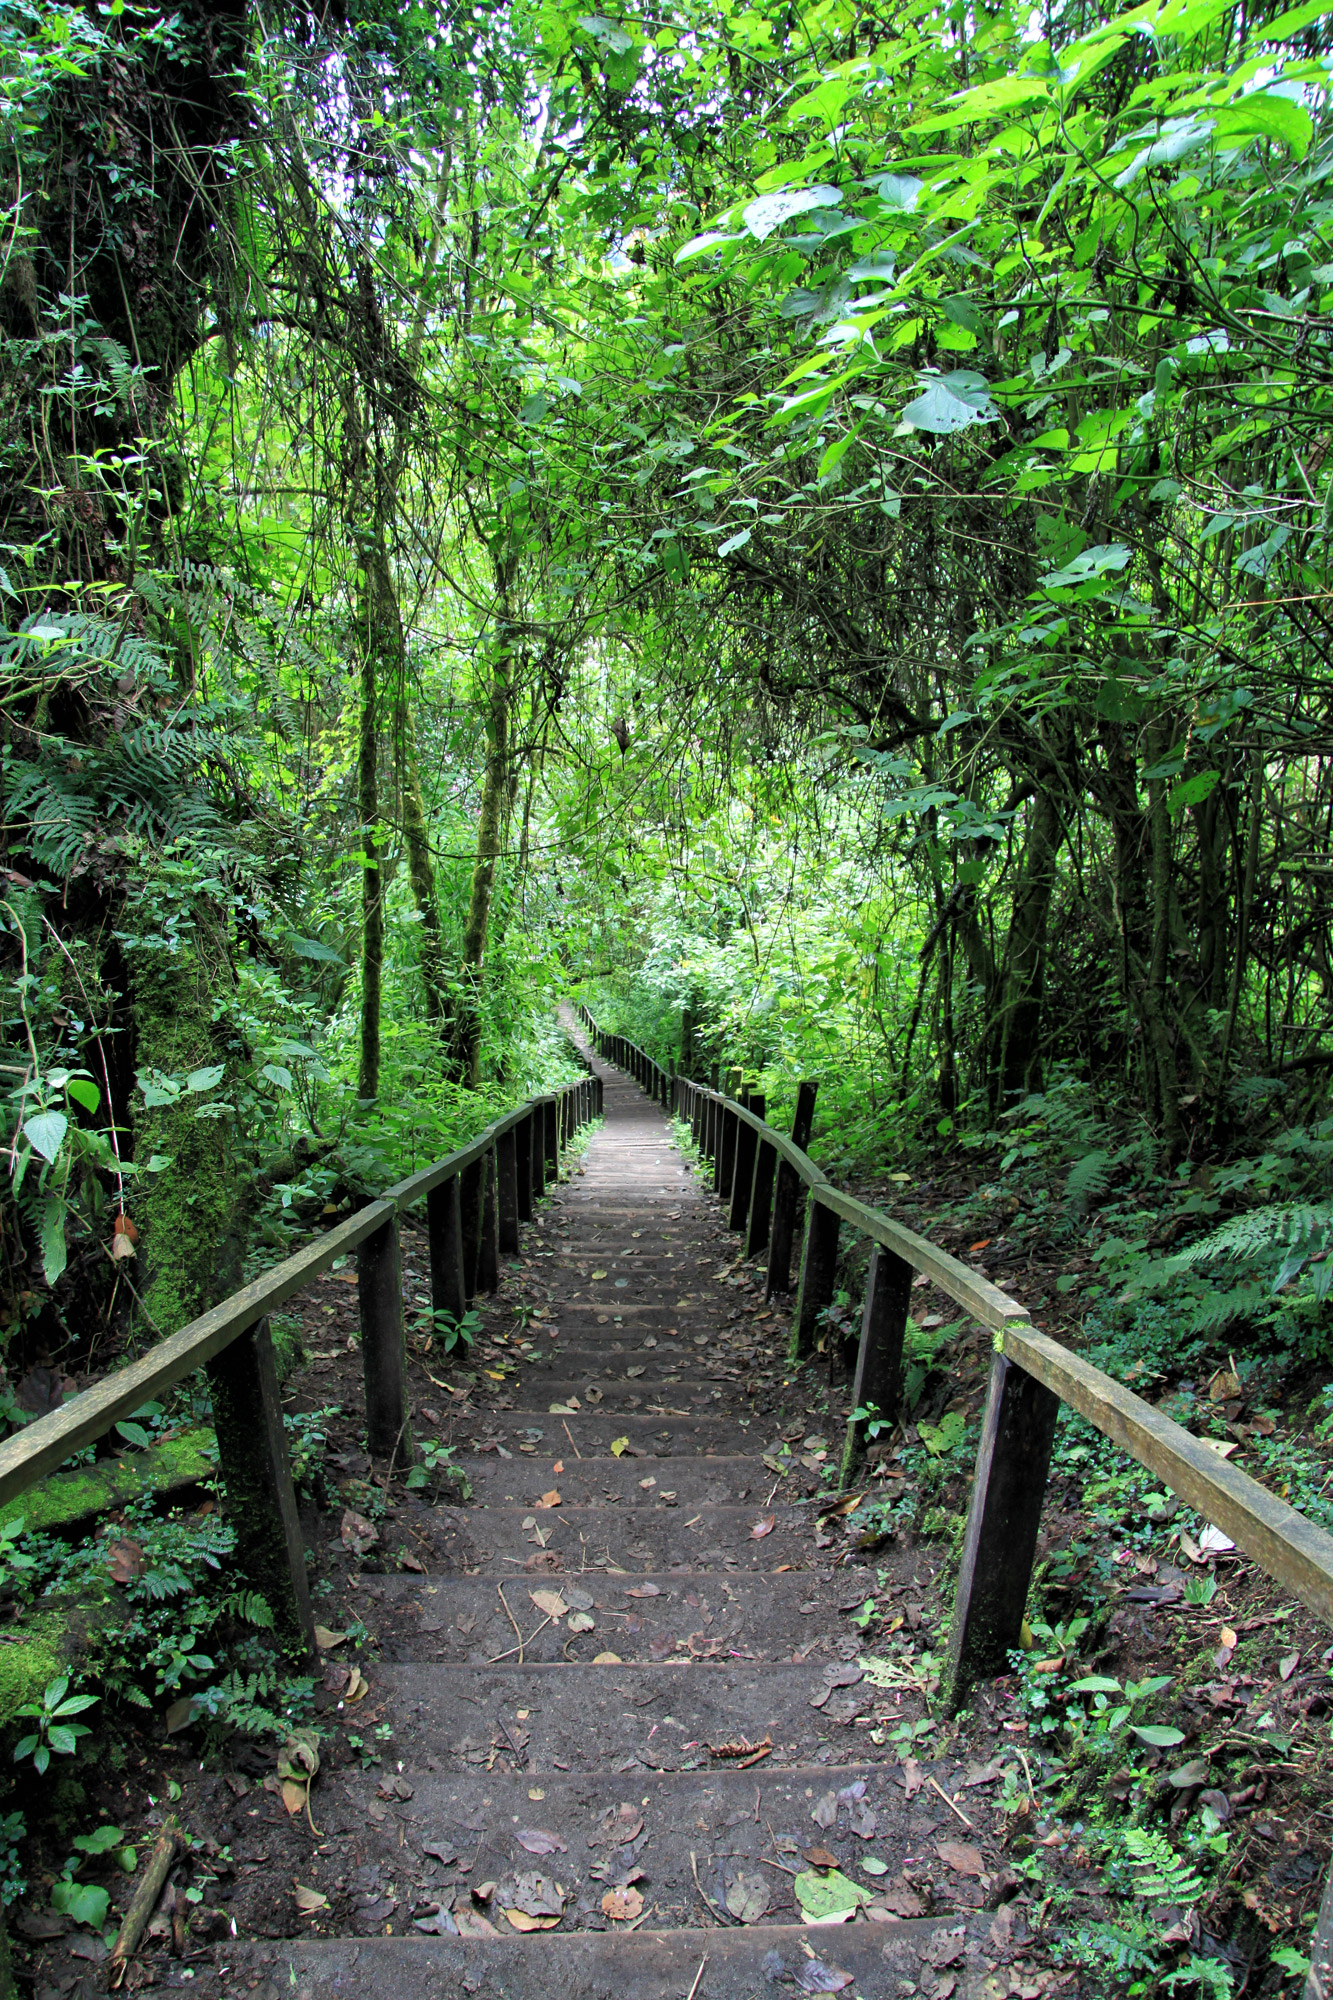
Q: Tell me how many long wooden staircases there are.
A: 1